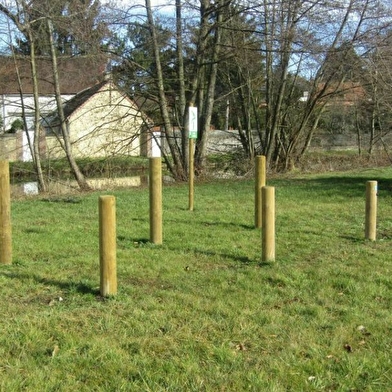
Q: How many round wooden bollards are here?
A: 6